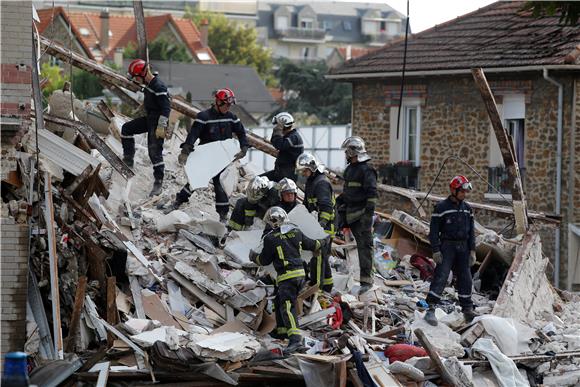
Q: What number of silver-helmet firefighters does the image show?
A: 6